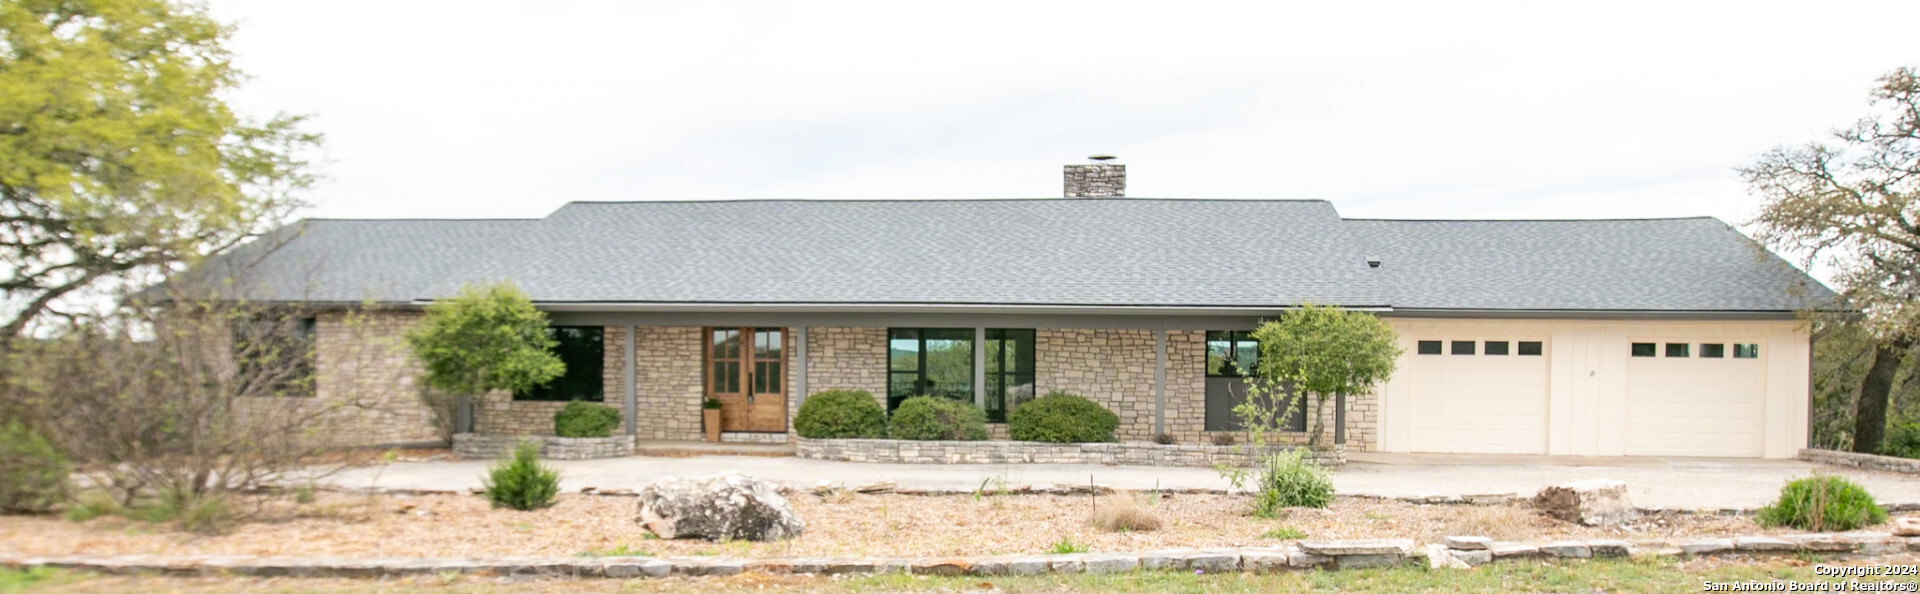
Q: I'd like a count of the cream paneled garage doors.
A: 2